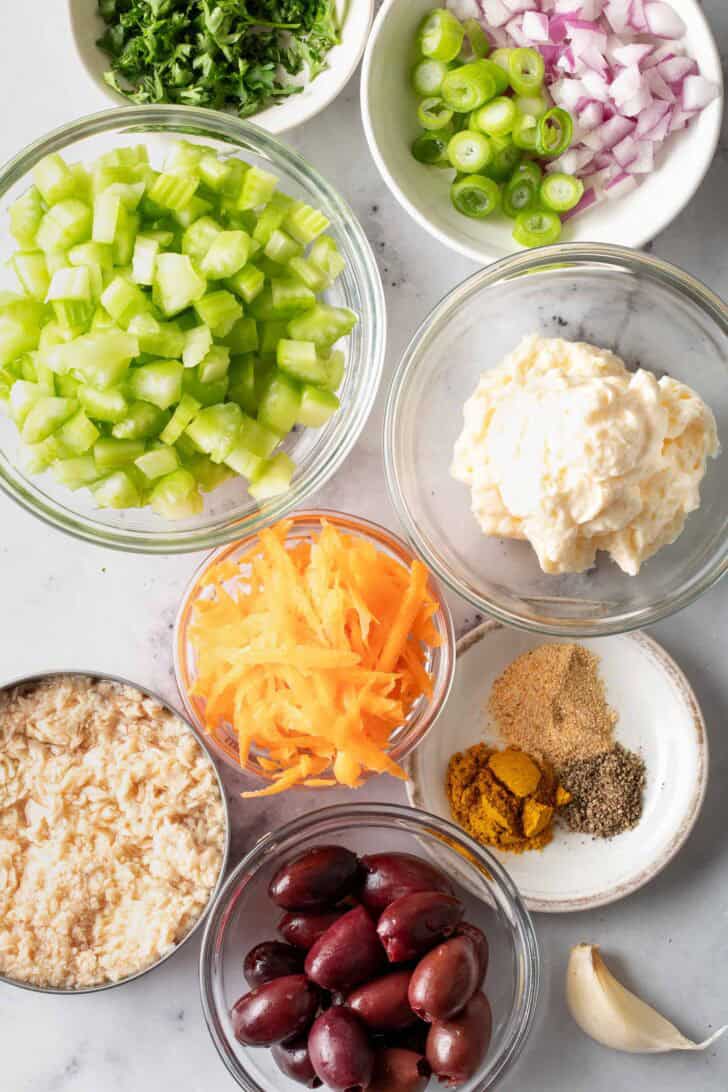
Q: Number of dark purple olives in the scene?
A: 14